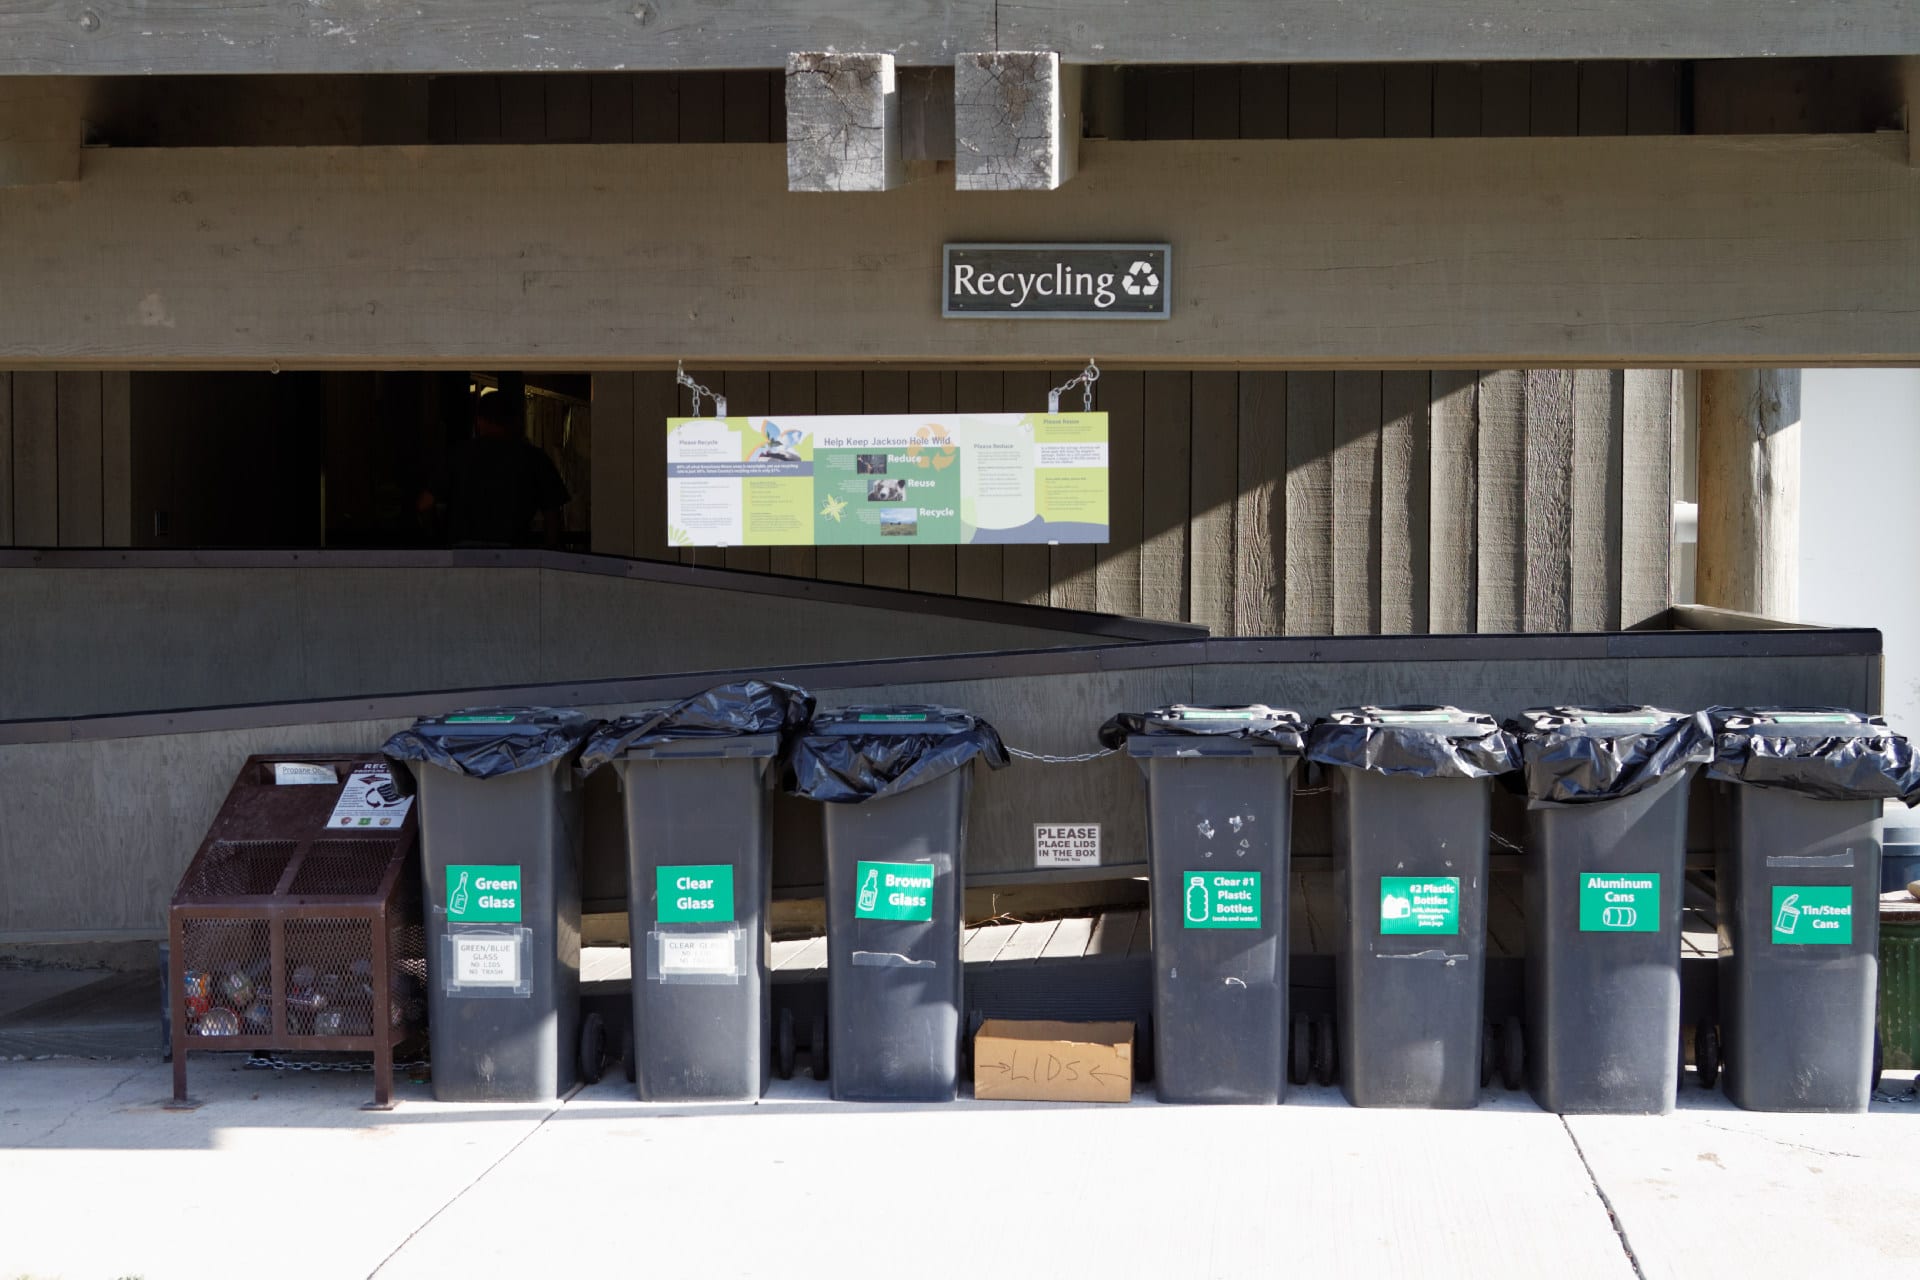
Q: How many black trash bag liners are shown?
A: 7